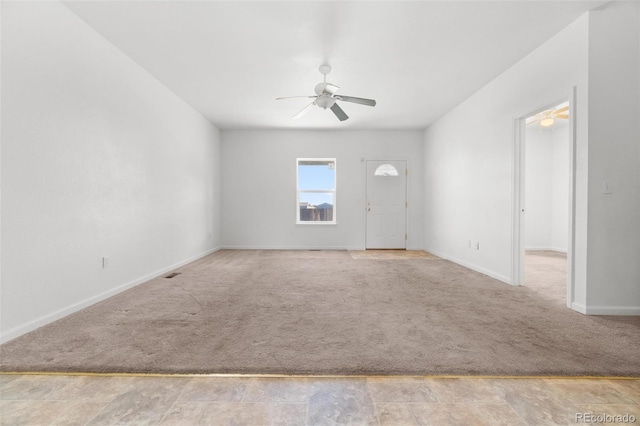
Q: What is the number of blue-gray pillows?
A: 0